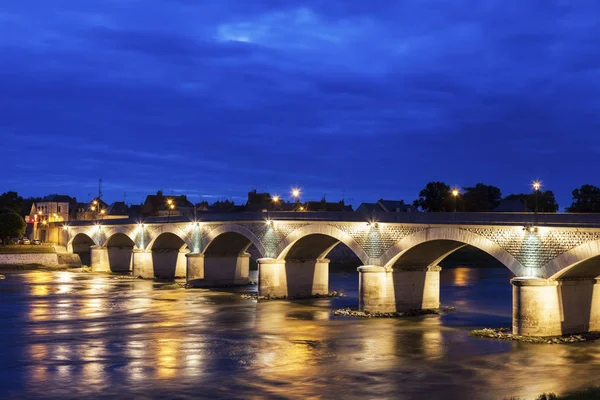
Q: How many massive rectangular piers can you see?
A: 6